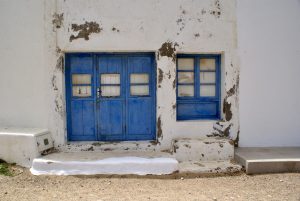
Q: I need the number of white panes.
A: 12